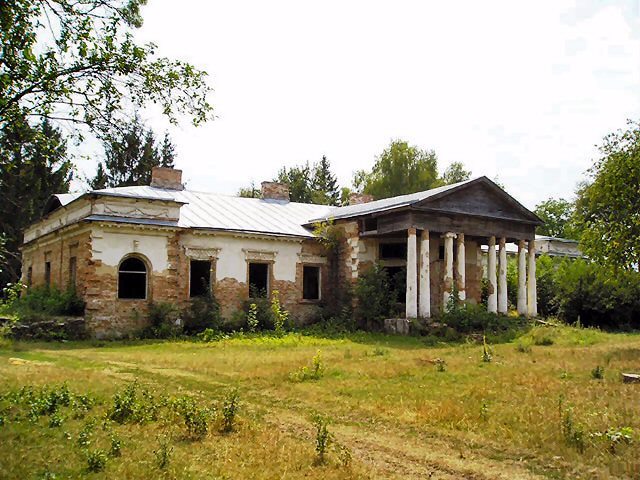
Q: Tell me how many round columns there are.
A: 8